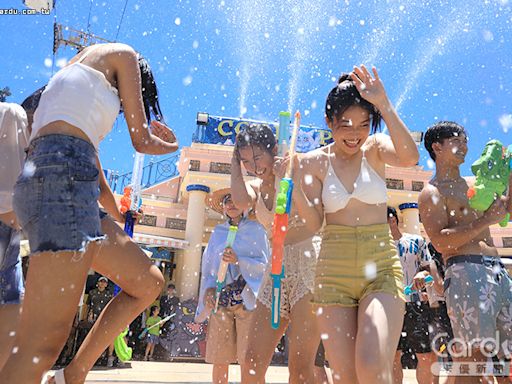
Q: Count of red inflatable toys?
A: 0